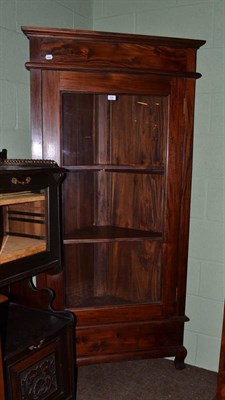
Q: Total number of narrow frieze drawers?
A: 1